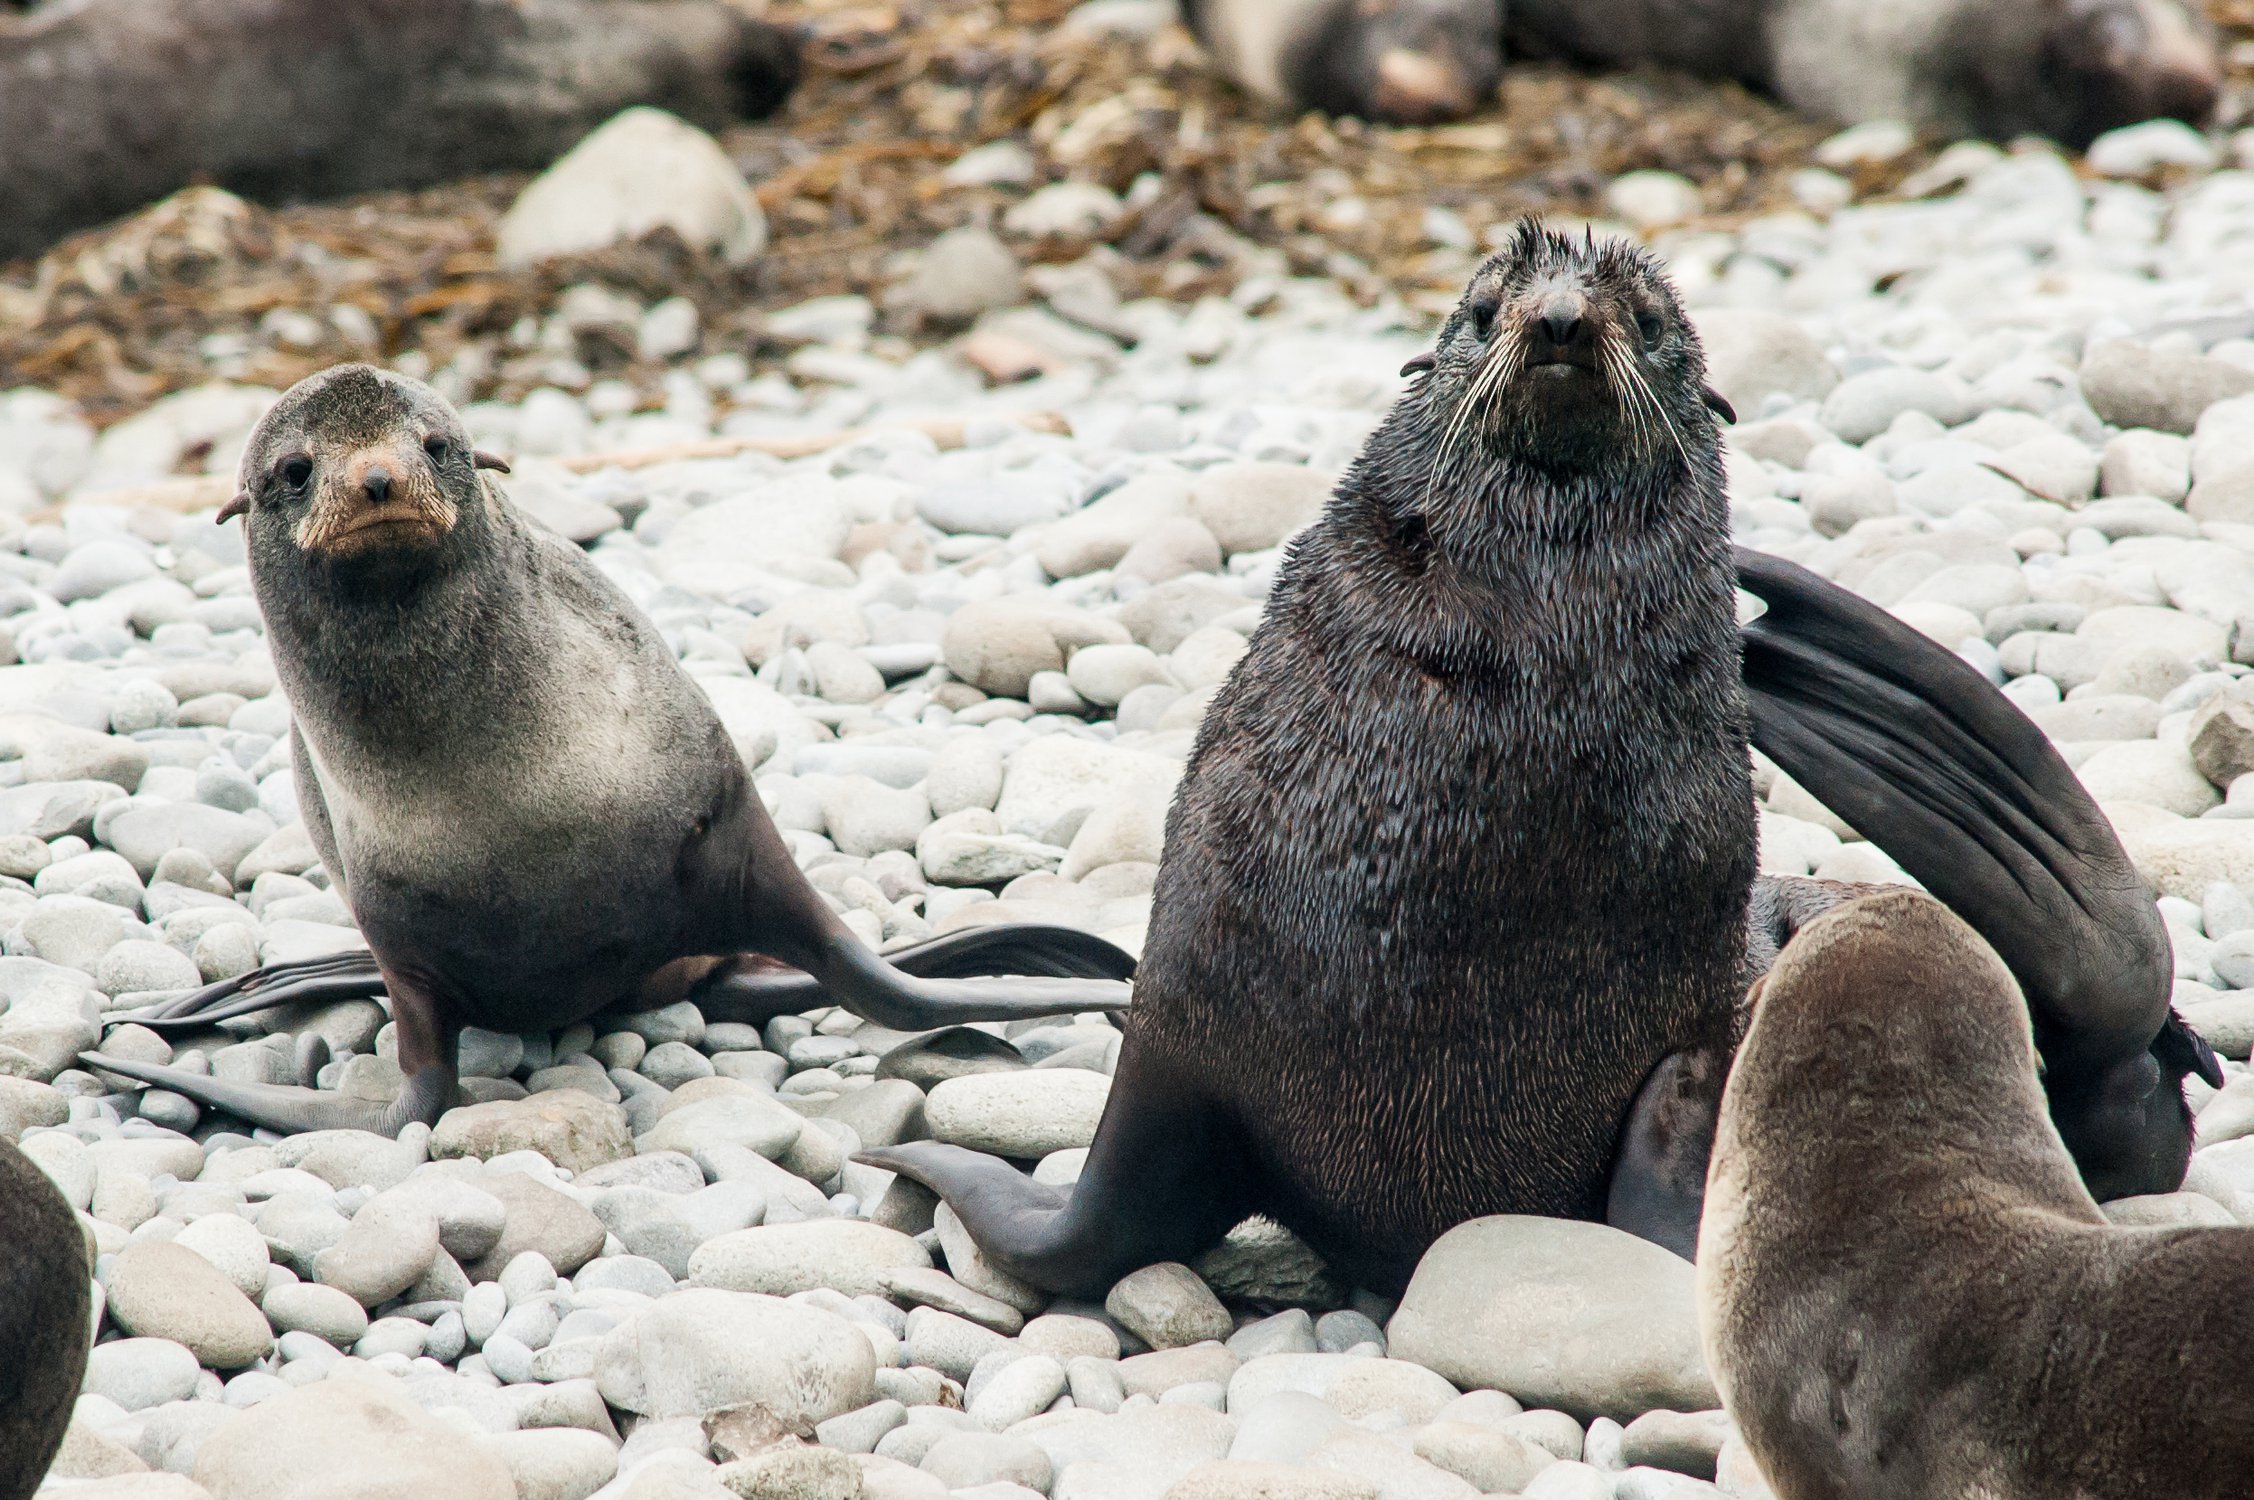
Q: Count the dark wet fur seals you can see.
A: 1